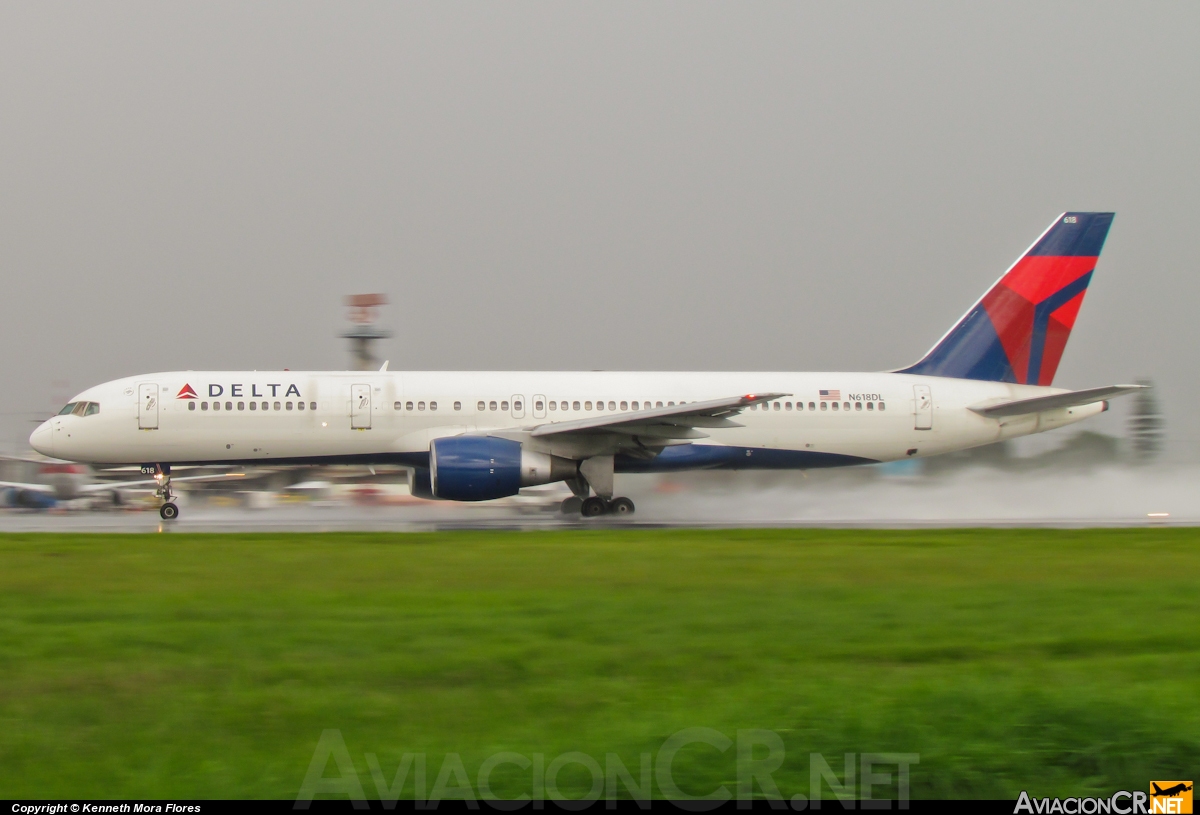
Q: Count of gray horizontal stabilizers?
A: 1